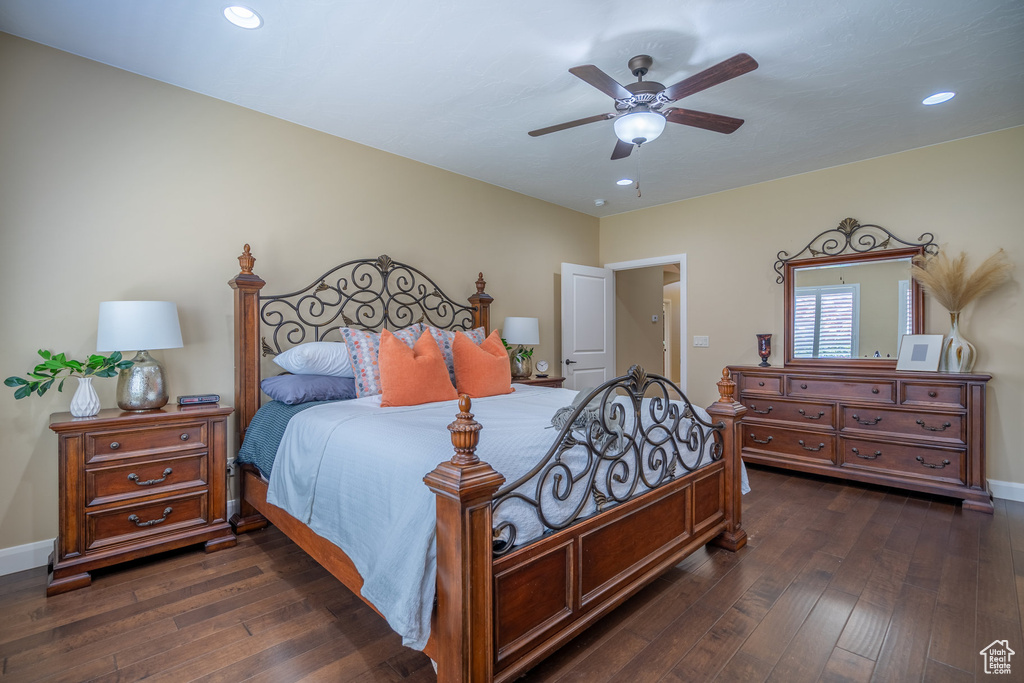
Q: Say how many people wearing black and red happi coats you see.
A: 0